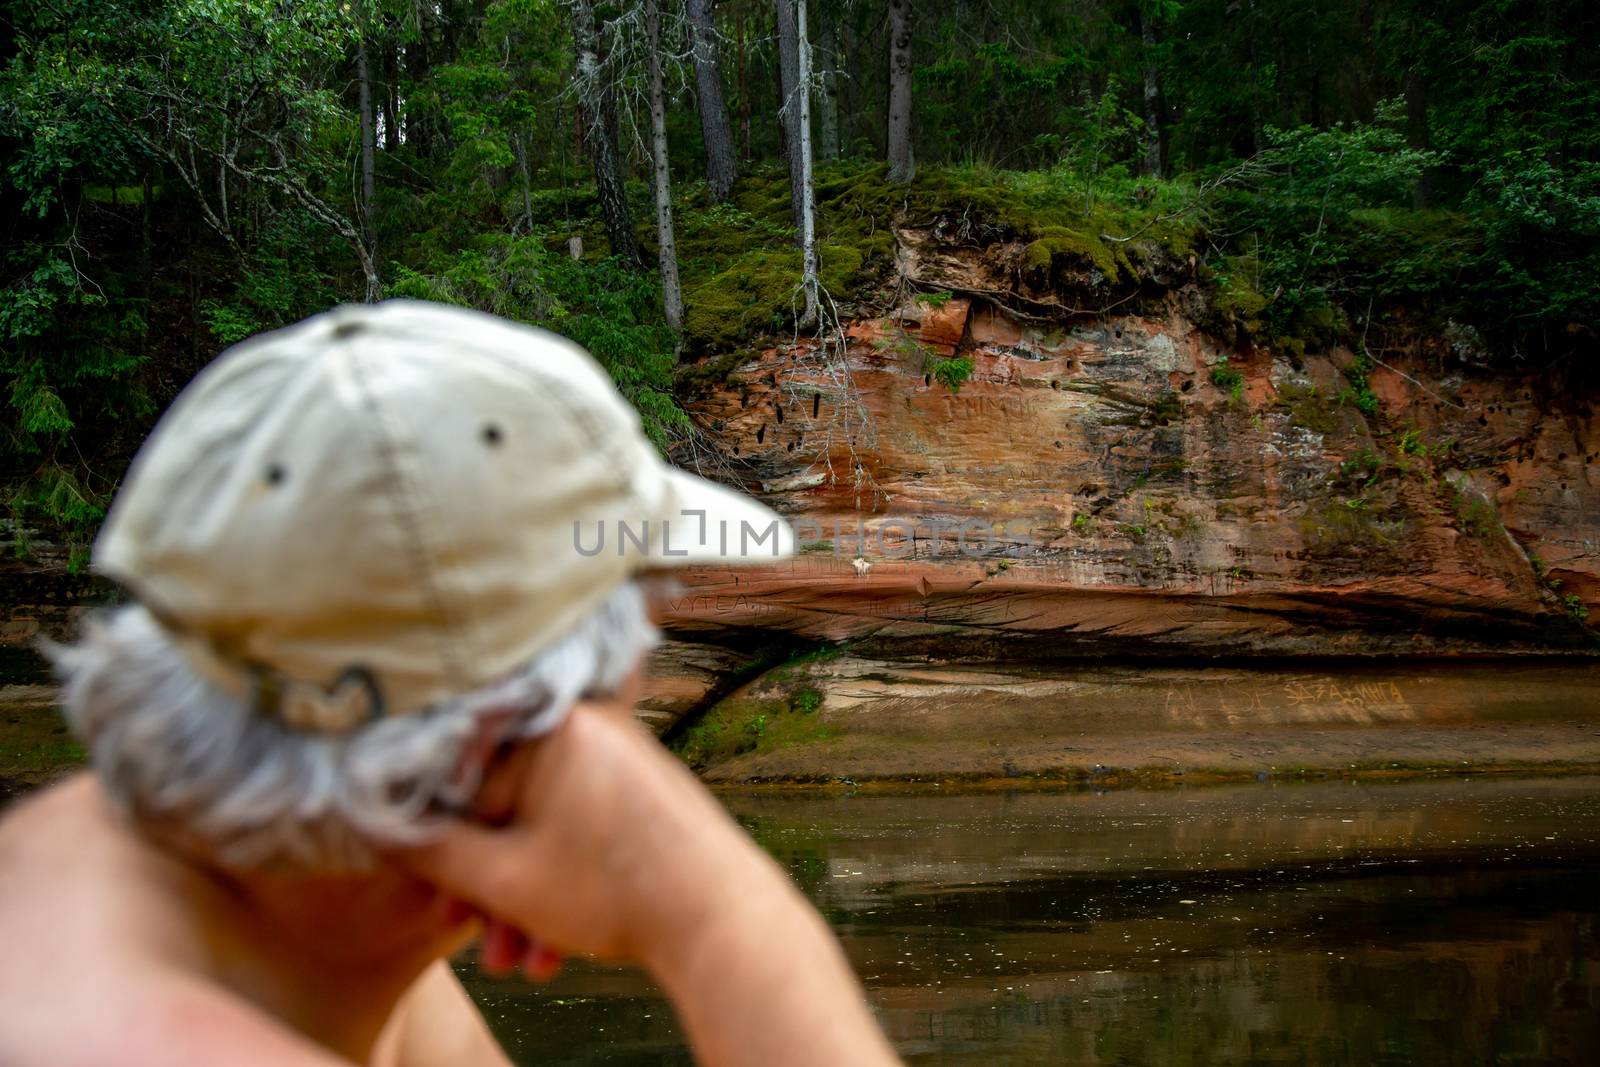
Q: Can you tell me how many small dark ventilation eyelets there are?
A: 2